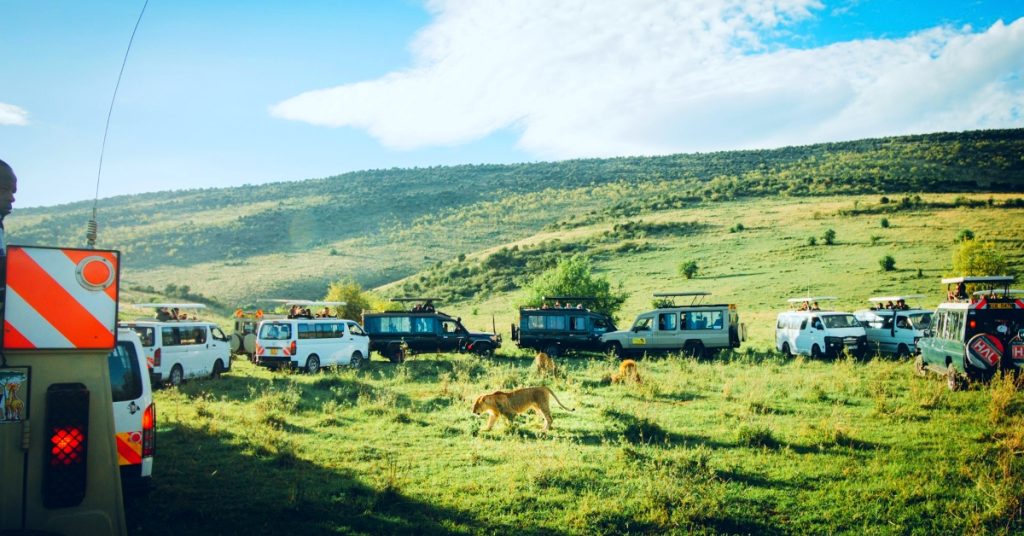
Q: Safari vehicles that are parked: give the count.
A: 11